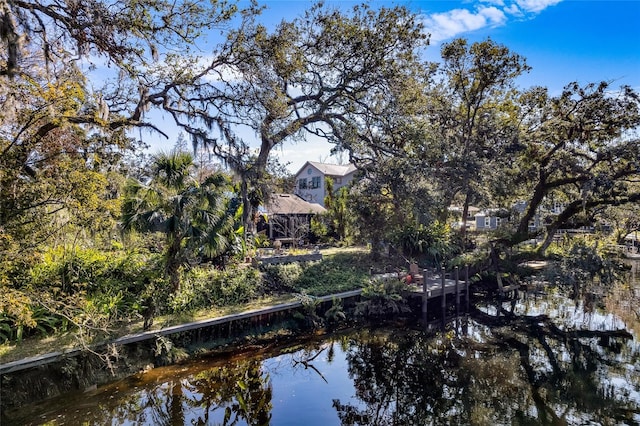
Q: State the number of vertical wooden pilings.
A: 4